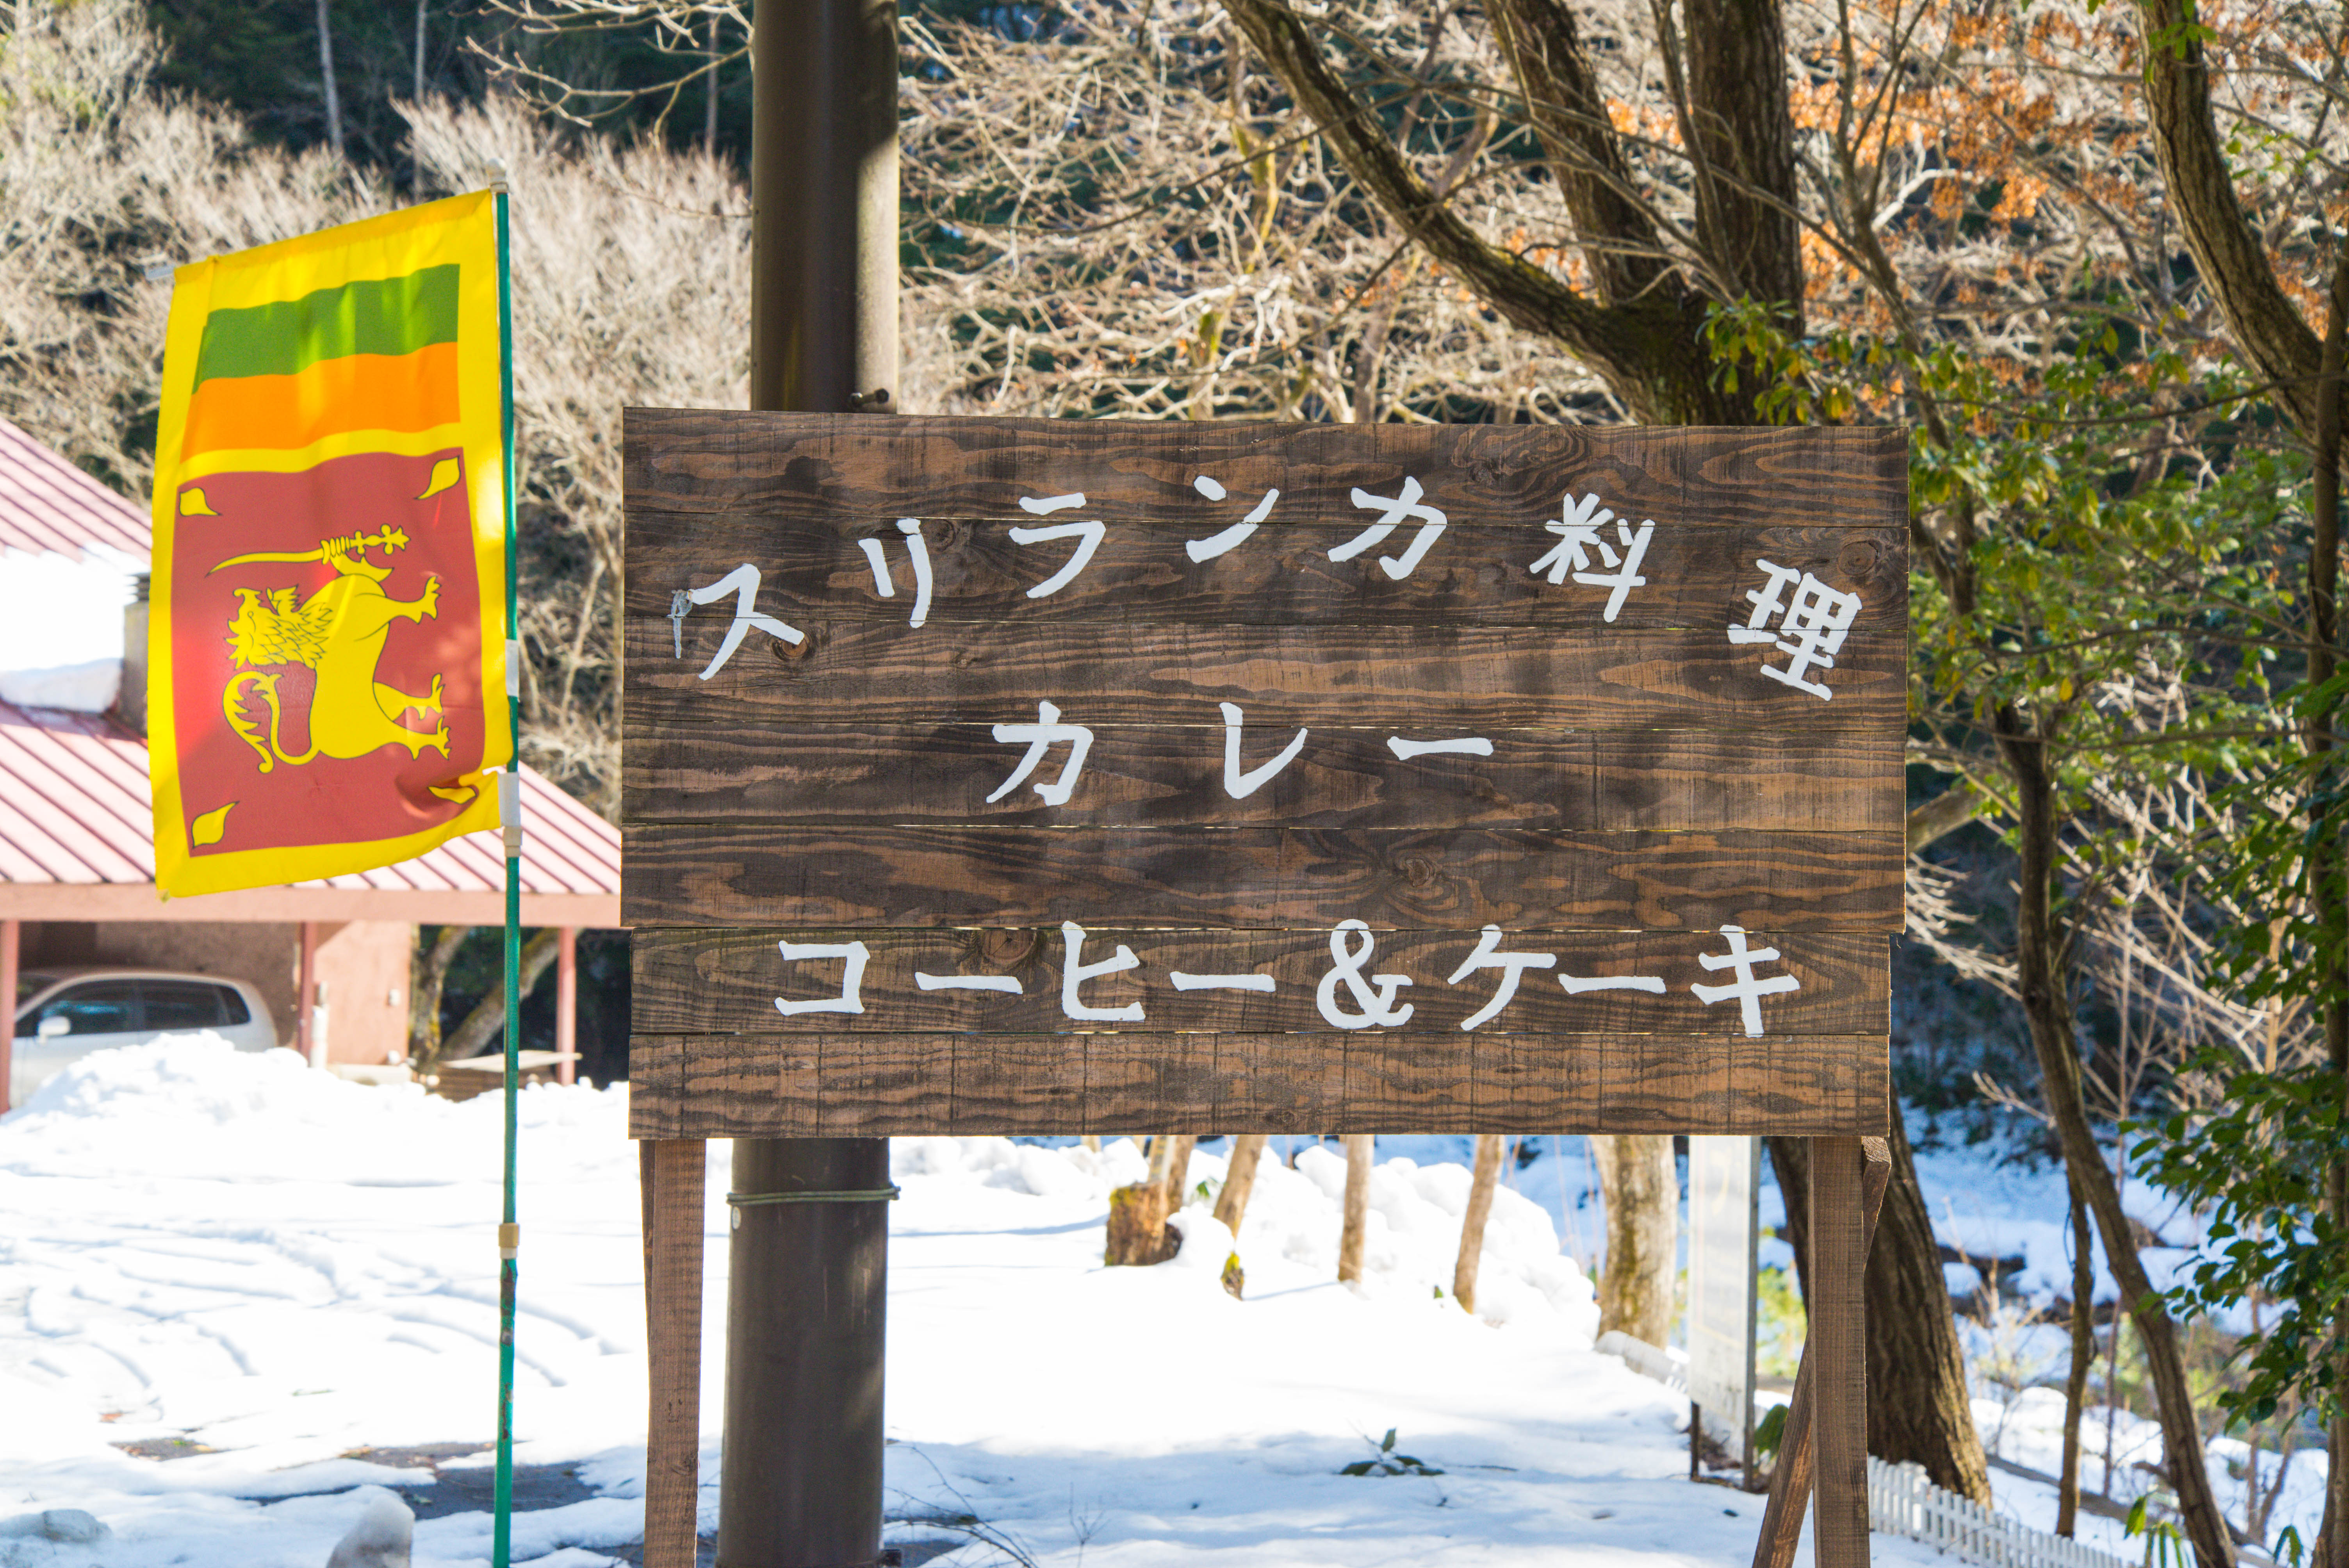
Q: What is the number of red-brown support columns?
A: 3